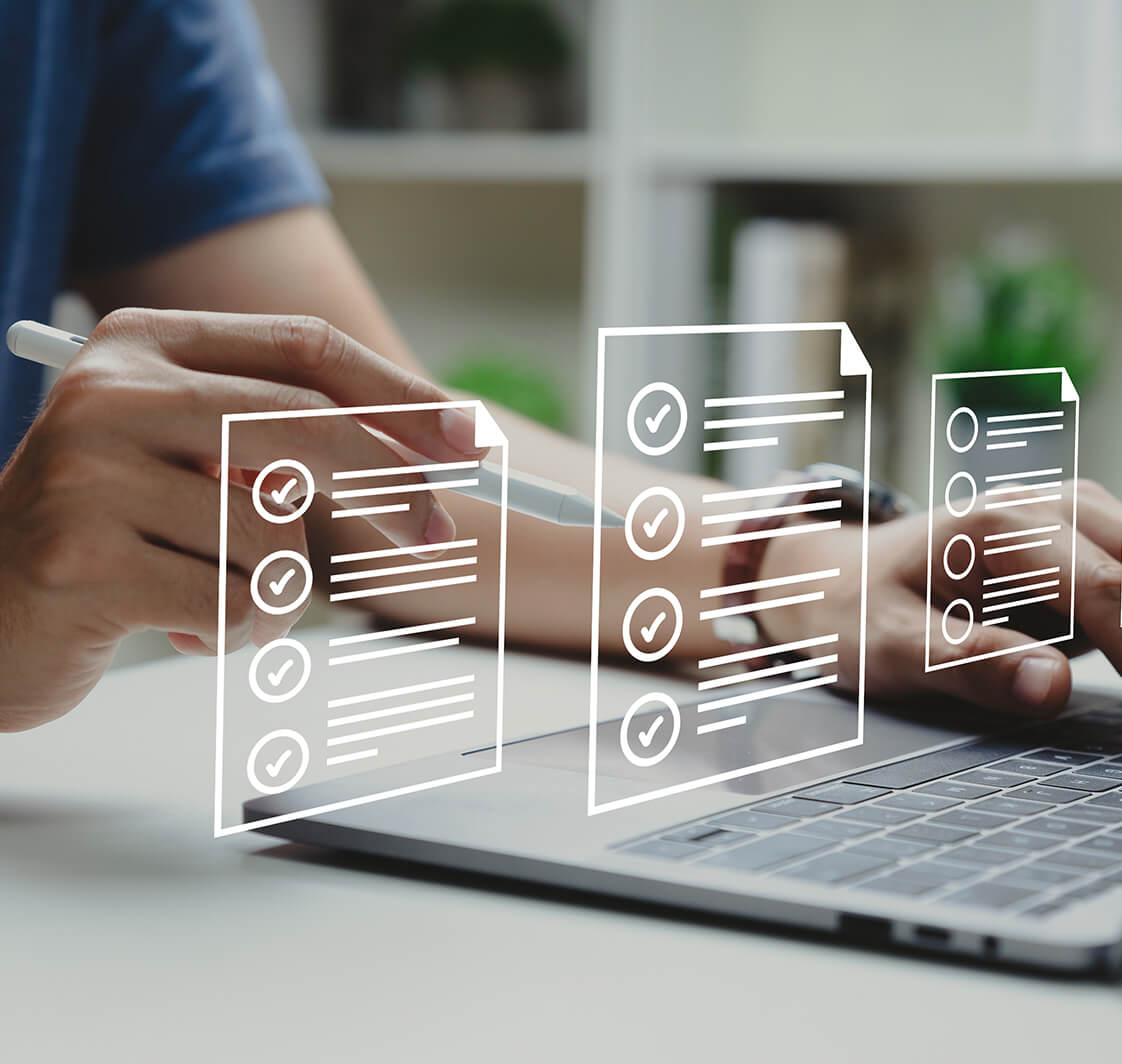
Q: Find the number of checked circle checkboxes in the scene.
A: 8